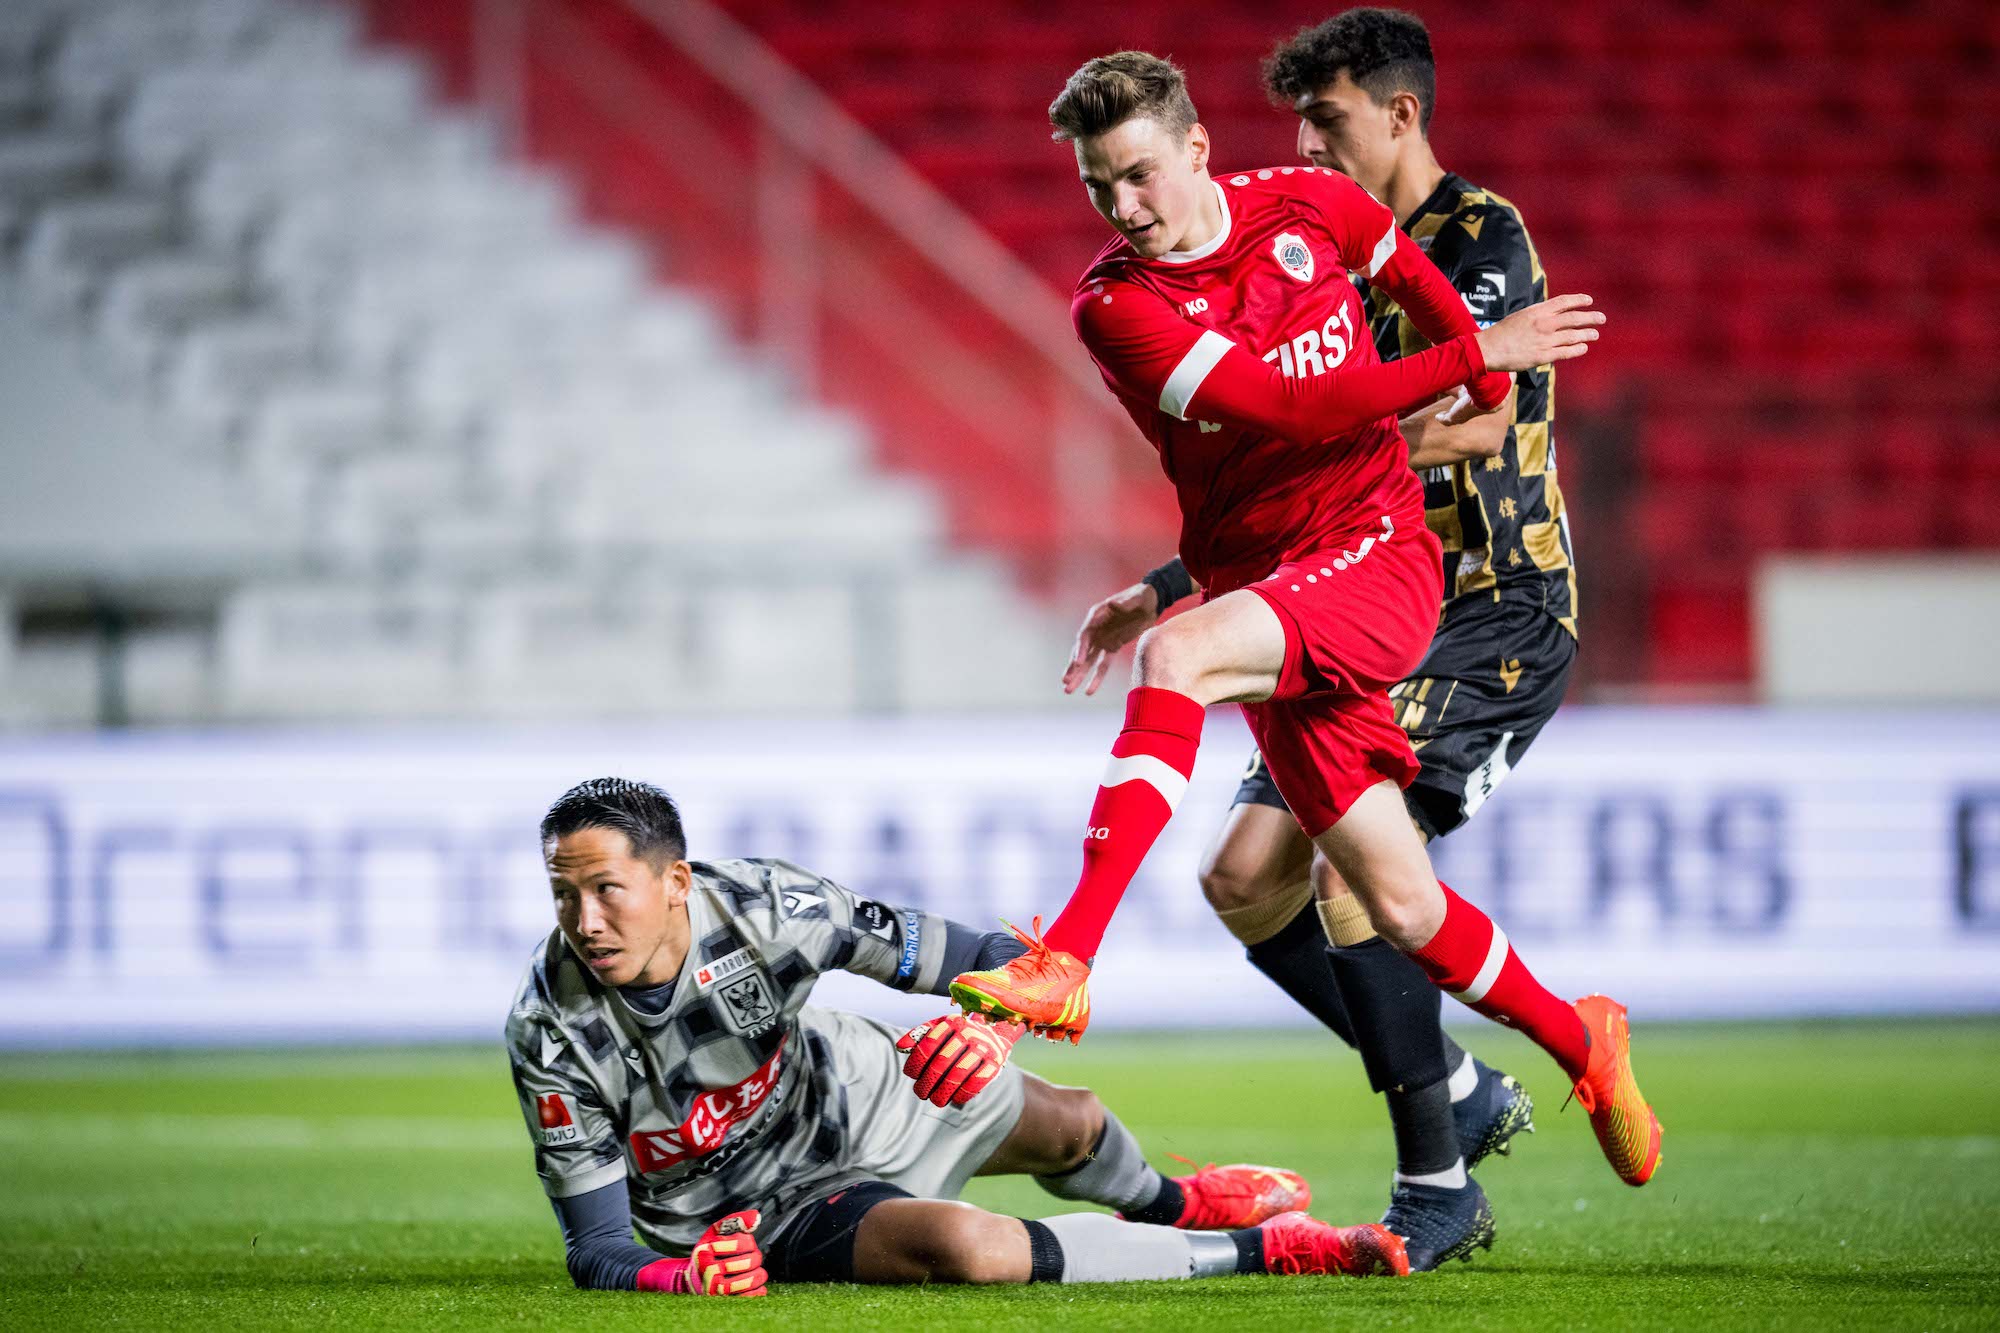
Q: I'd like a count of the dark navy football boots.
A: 2